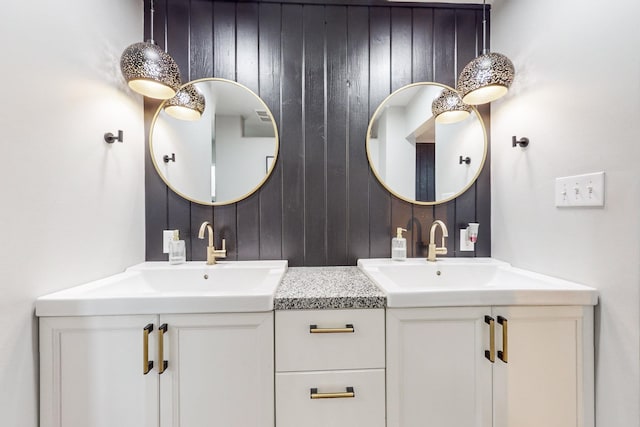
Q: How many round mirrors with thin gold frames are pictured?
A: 2